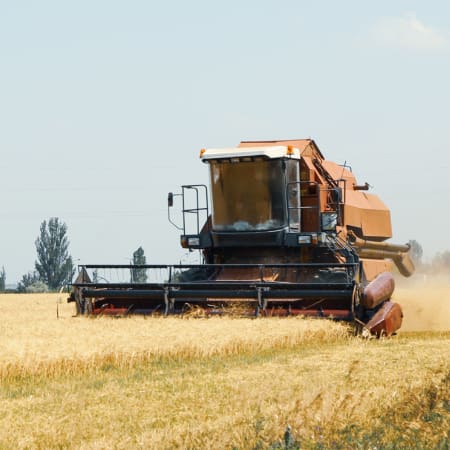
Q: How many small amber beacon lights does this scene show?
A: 2